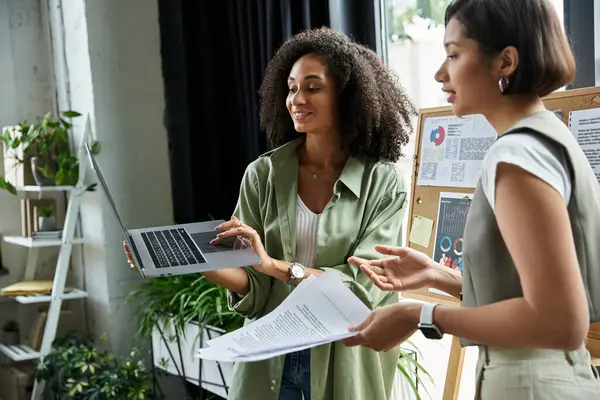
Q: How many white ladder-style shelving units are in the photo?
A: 1